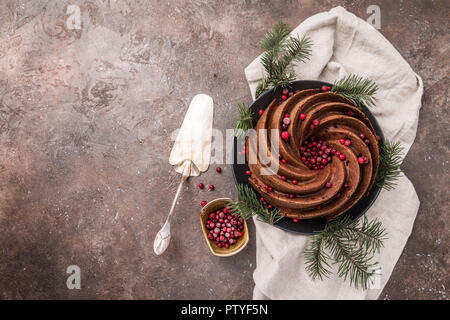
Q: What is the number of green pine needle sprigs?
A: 6